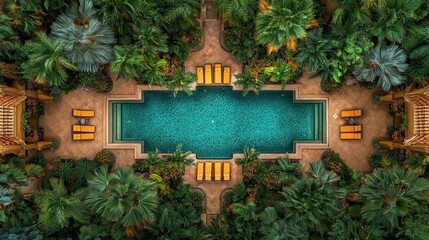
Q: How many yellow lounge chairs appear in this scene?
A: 14